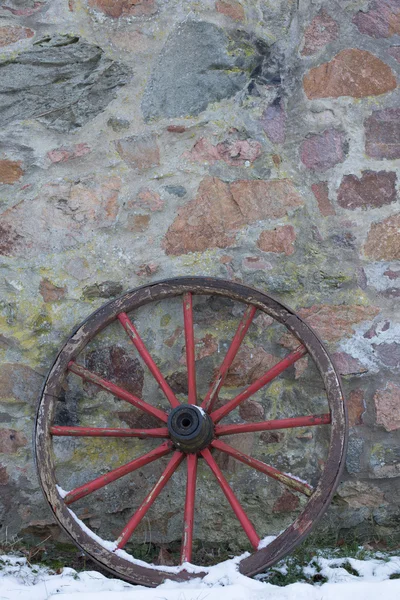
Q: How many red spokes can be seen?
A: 12